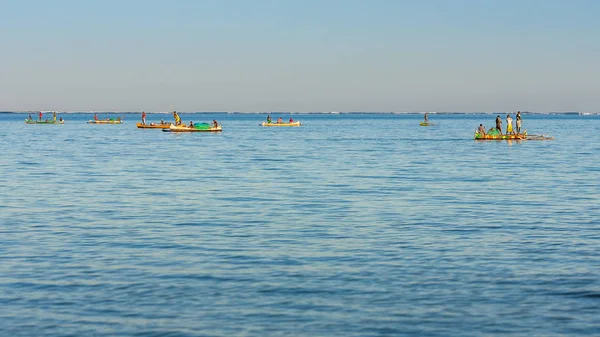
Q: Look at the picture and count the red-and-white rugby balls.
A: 0